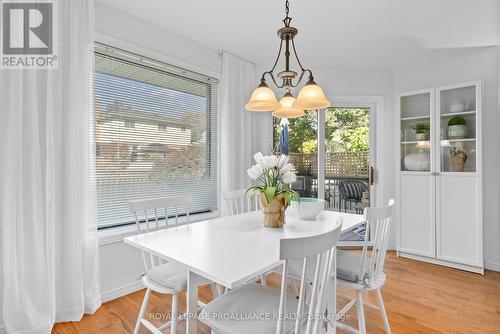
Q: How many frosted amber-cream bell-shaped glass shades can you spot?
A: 3